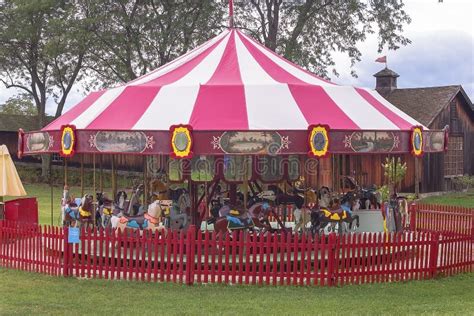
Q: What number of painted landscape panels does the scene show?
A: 5